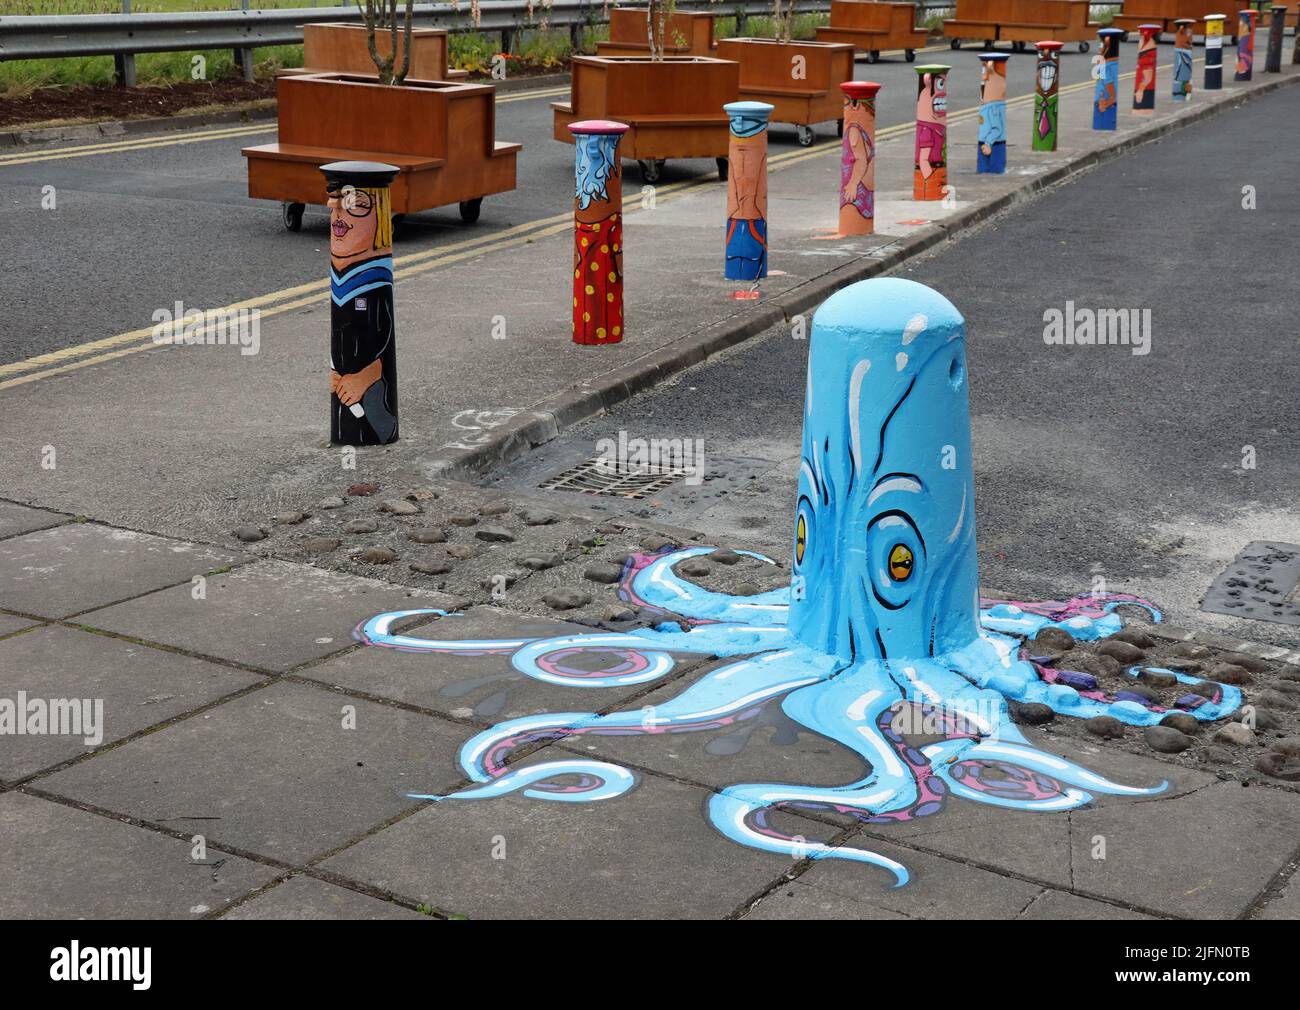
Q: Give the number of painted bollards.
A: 13